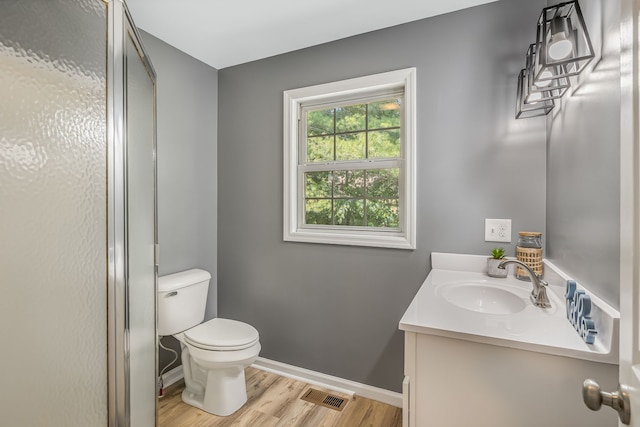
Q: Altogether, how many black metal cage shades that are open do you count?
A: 3